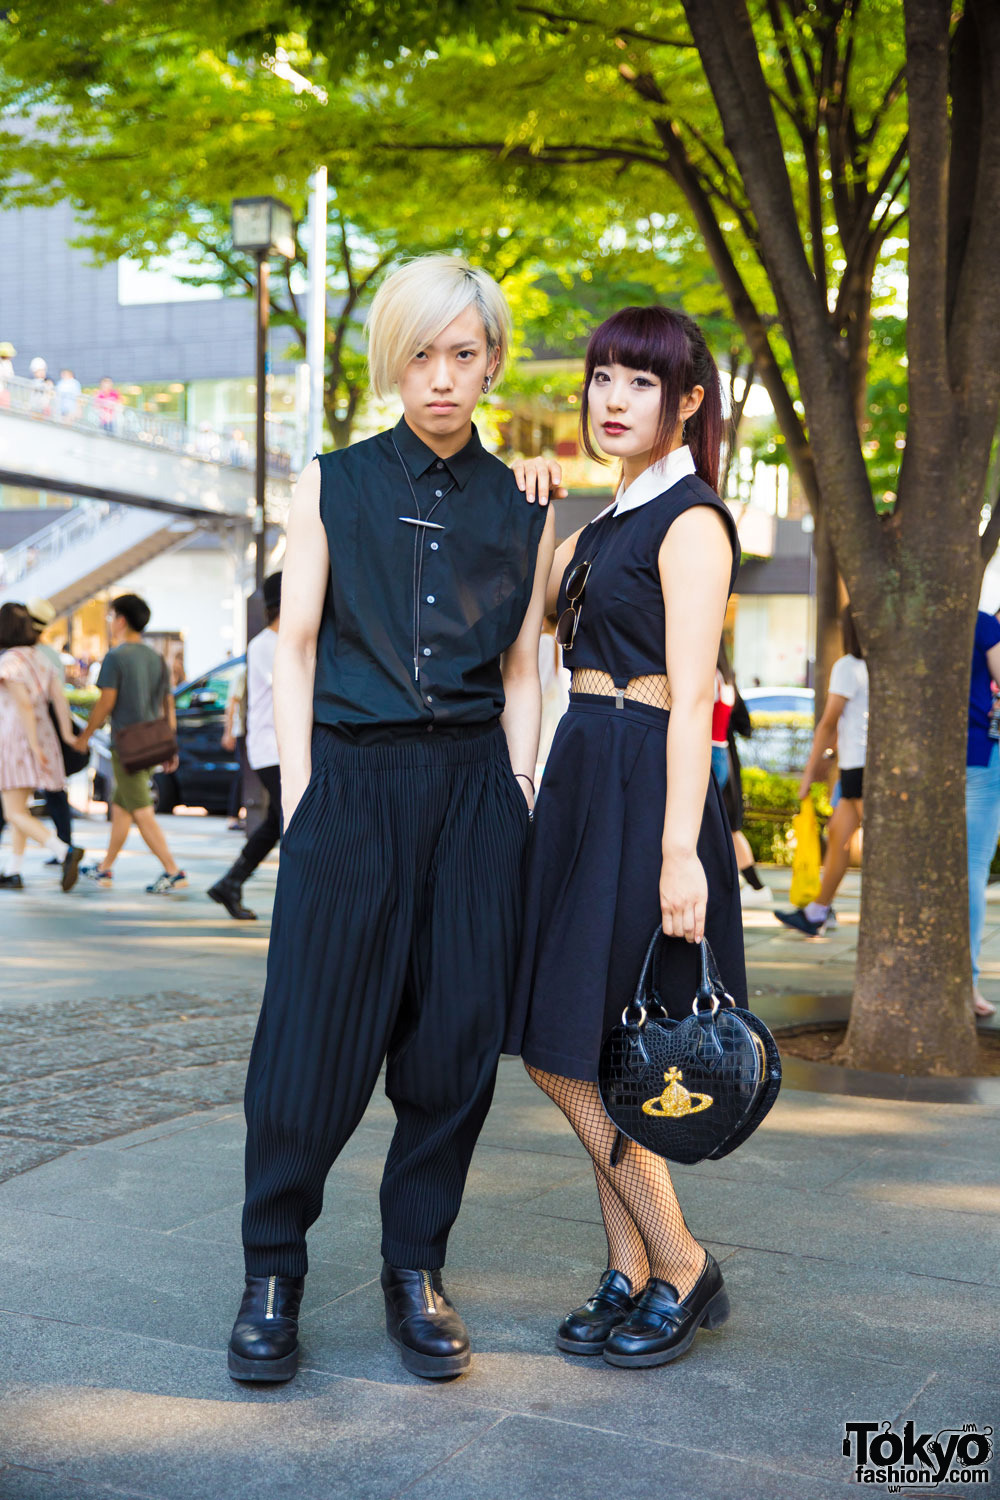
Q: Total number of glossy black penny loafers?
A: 2